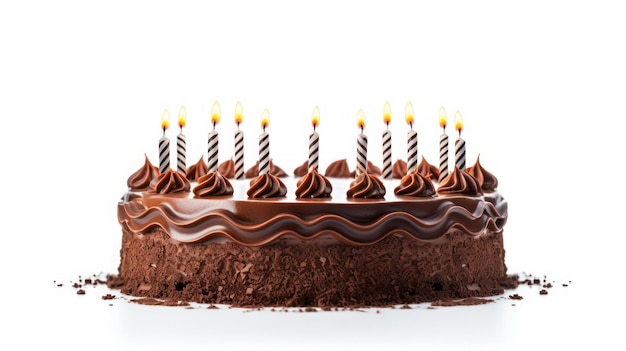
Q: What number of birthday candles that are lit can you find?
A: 11